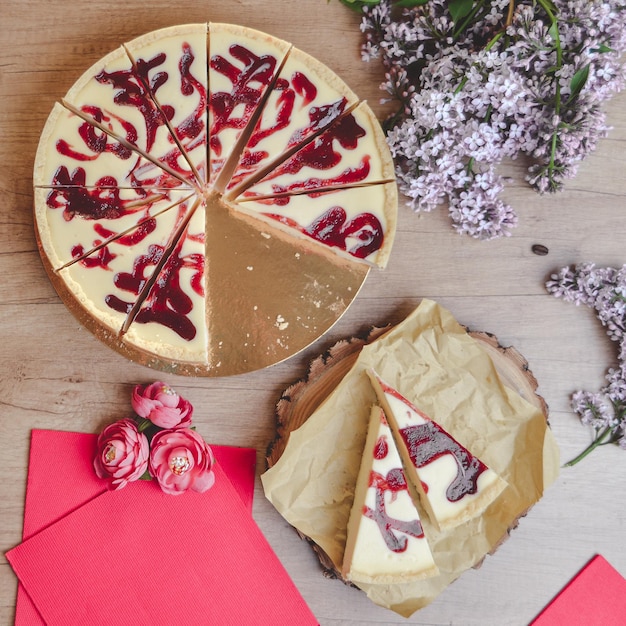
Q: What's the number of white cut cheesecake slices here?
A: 12